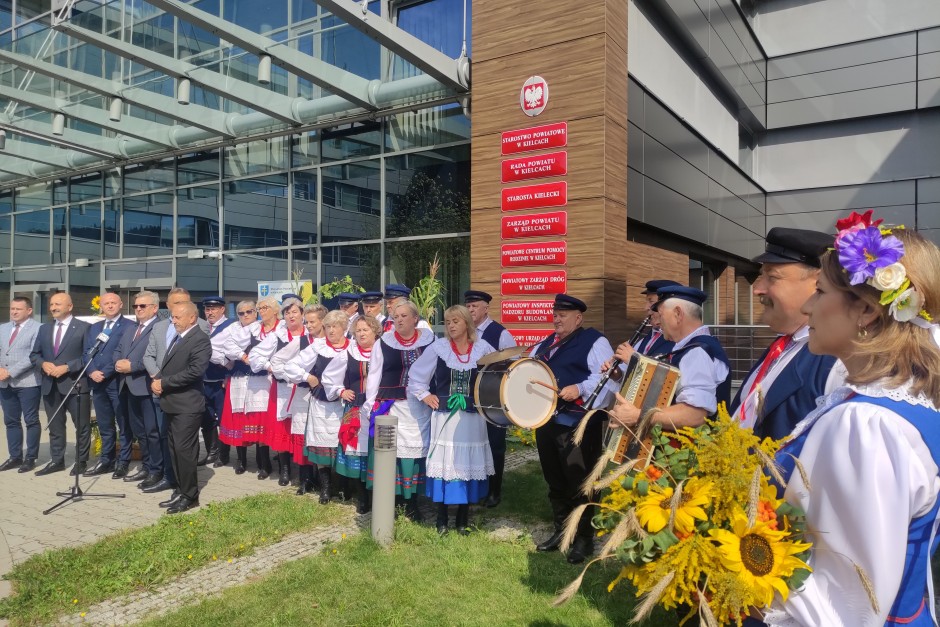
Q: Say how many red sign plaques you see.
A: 8